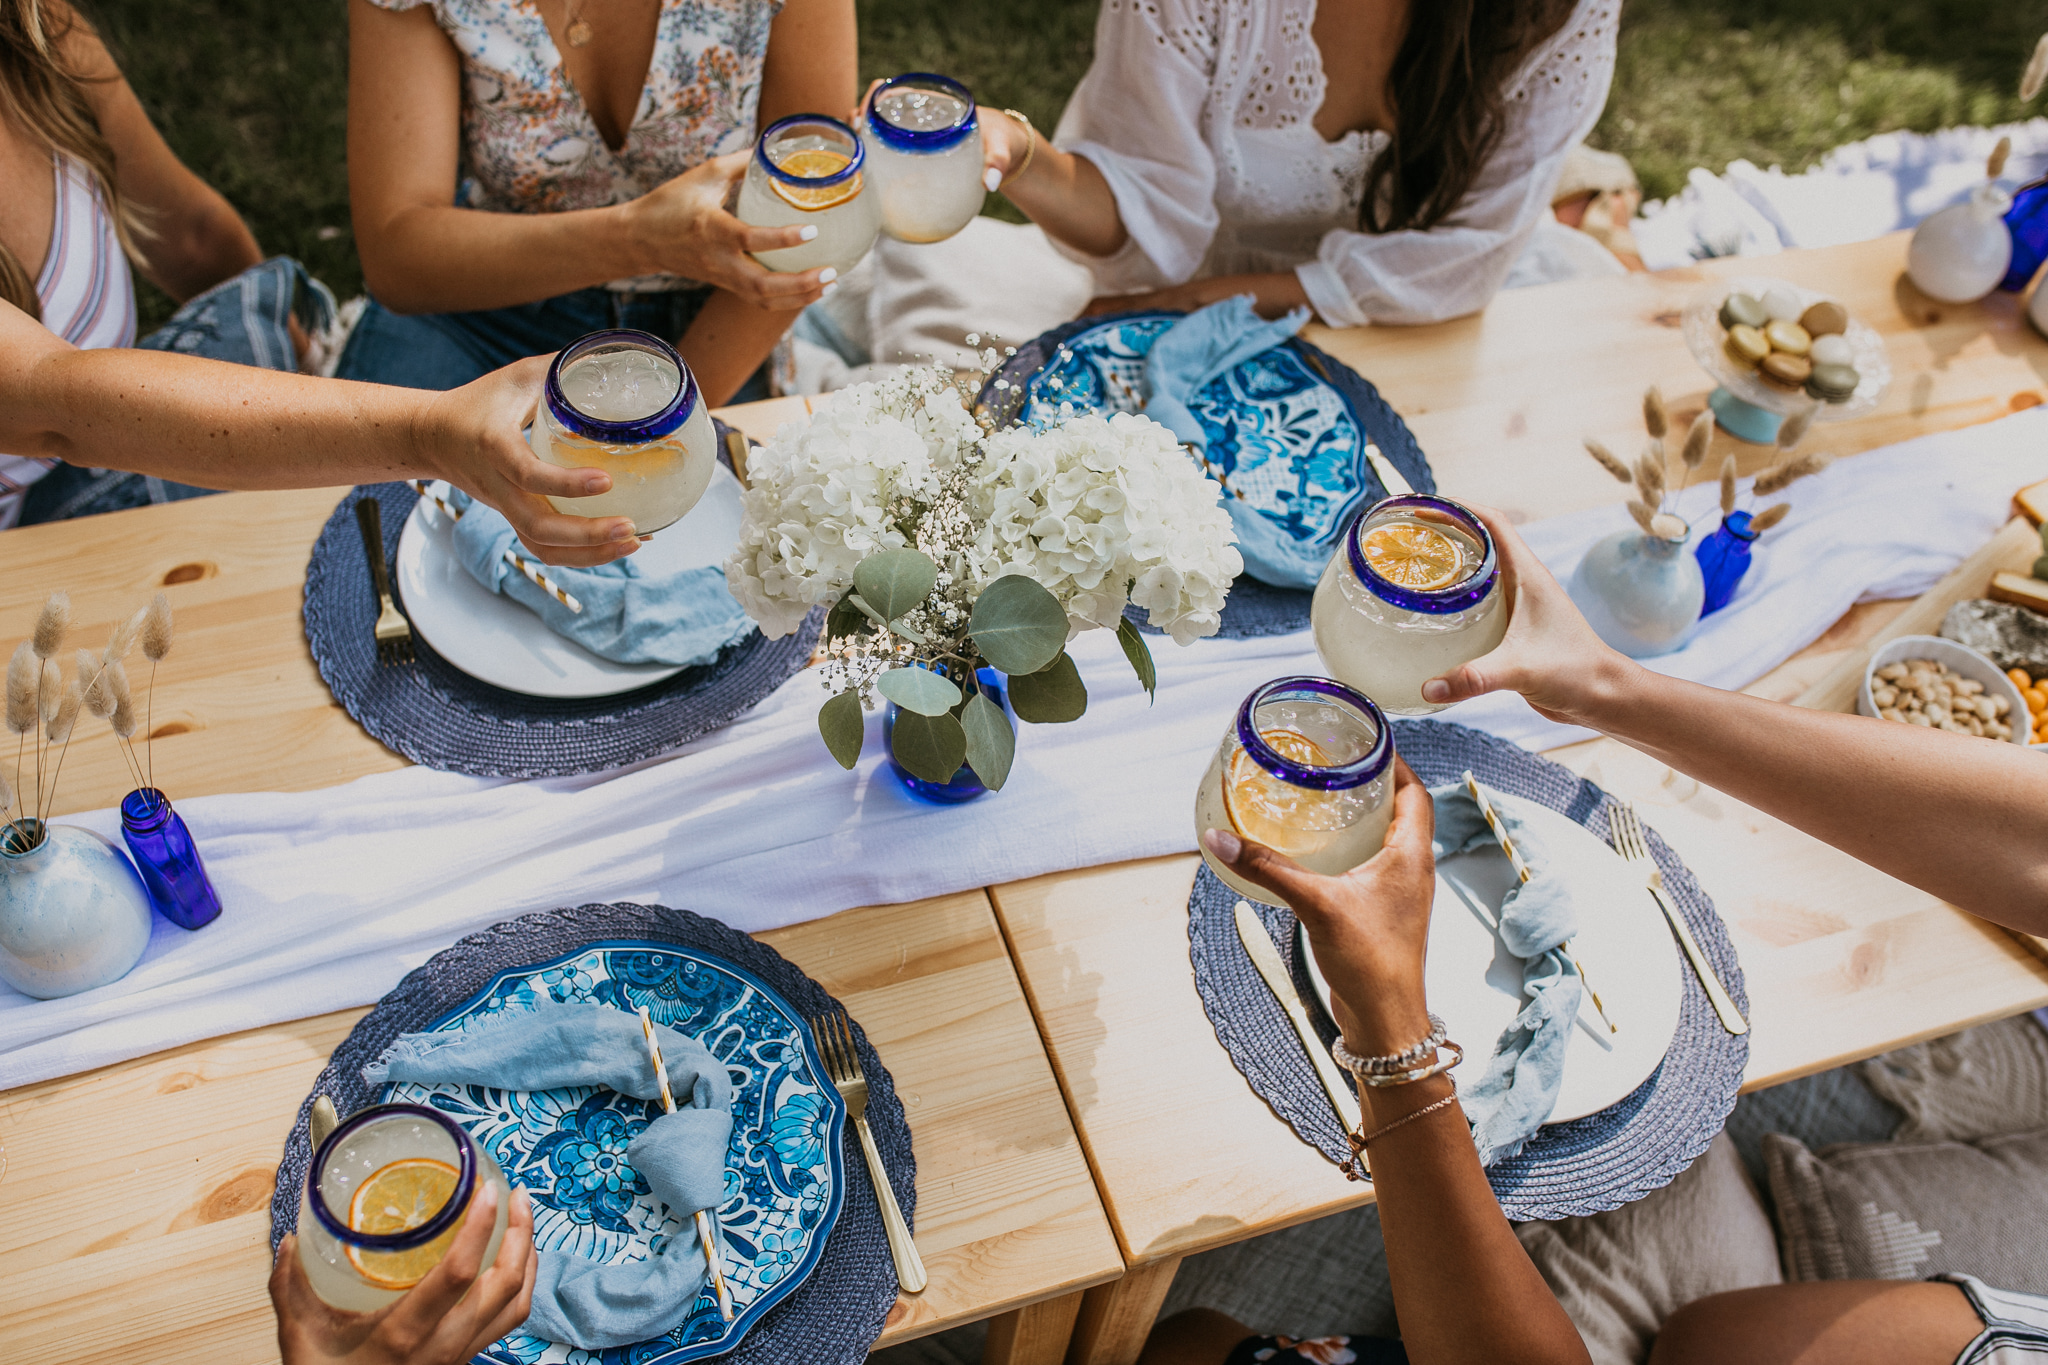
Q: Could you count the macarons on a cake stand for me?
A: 8